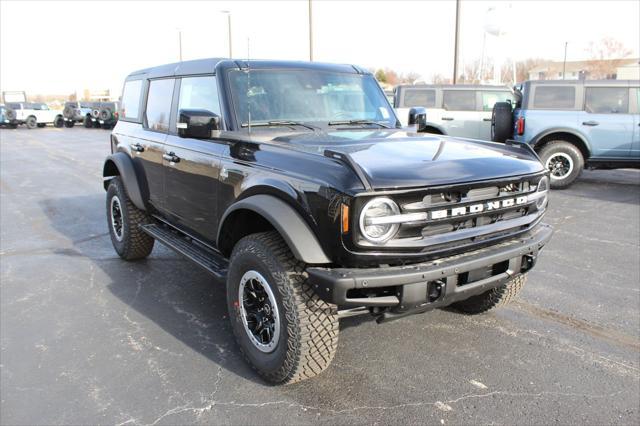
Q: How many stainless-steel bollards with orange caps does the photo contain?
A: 0